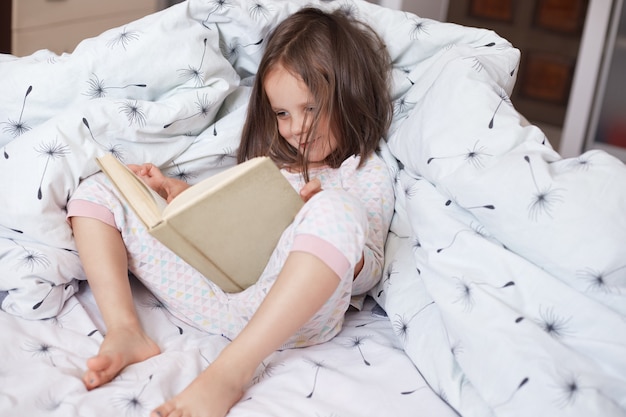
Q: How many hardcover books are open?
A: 1